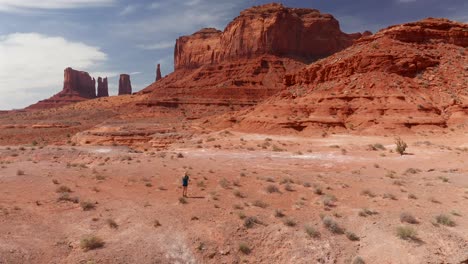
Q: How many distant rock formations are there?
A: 4